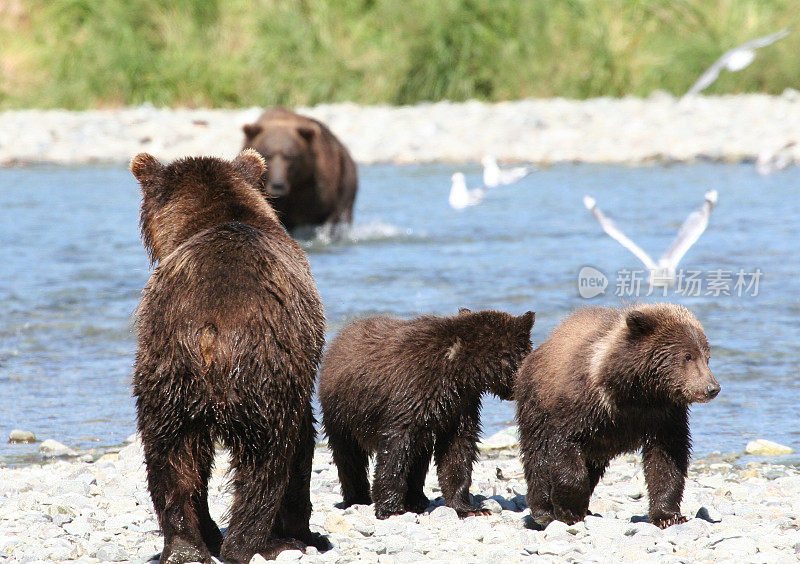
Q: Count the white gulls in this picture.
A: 5